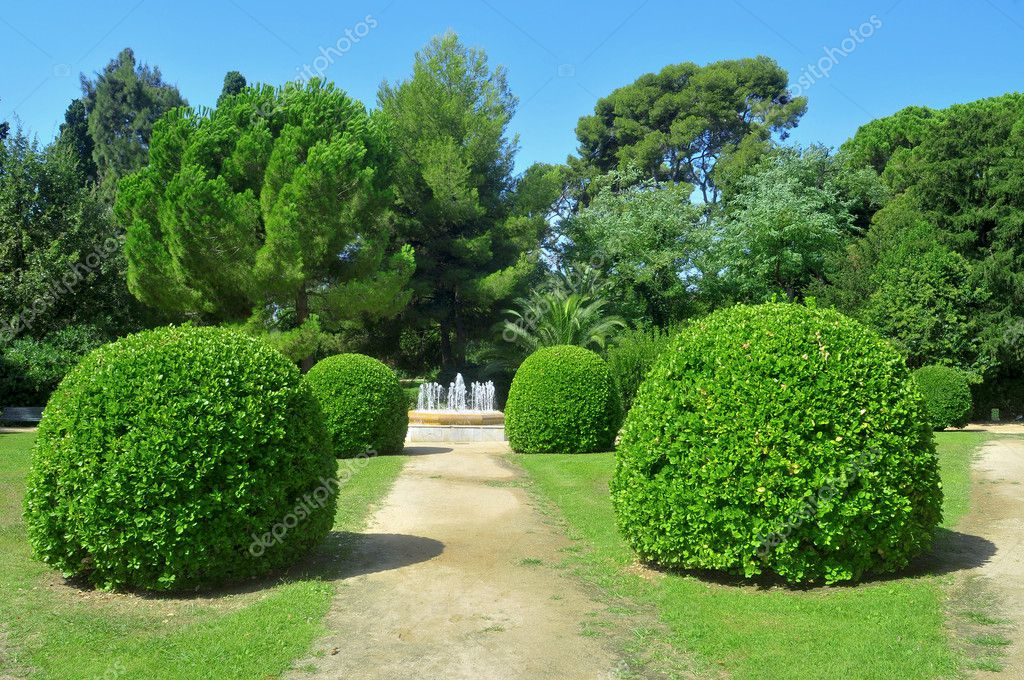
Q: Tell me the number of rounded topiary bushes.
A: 5